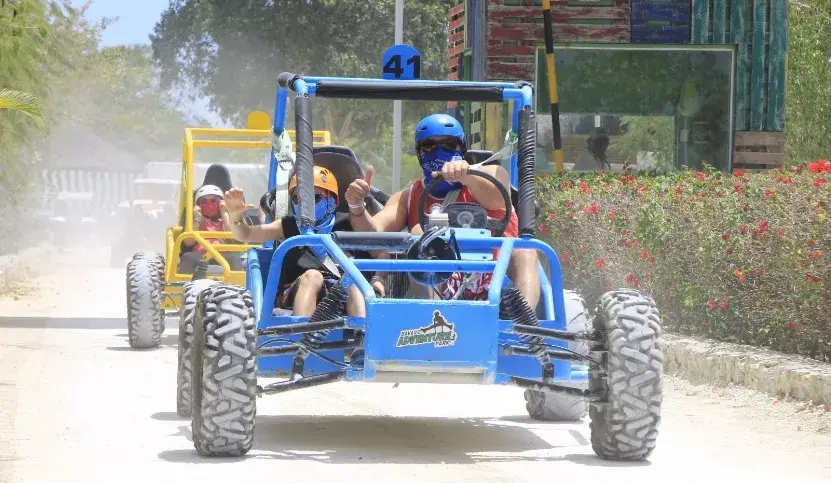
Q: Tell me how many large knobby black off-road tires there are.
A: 5